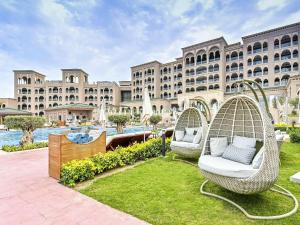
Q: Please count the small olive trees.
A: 3